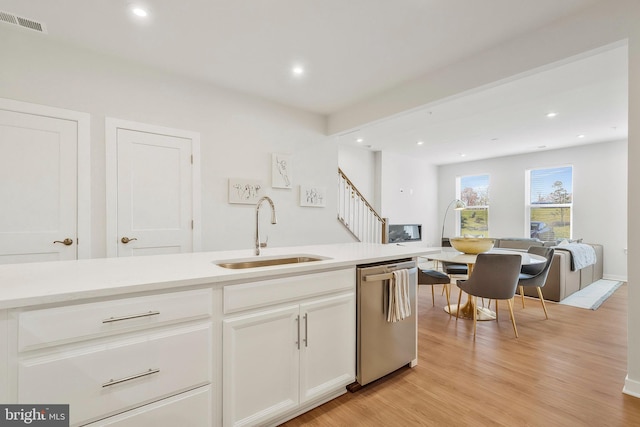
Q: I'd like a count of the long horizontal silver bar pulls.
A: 2